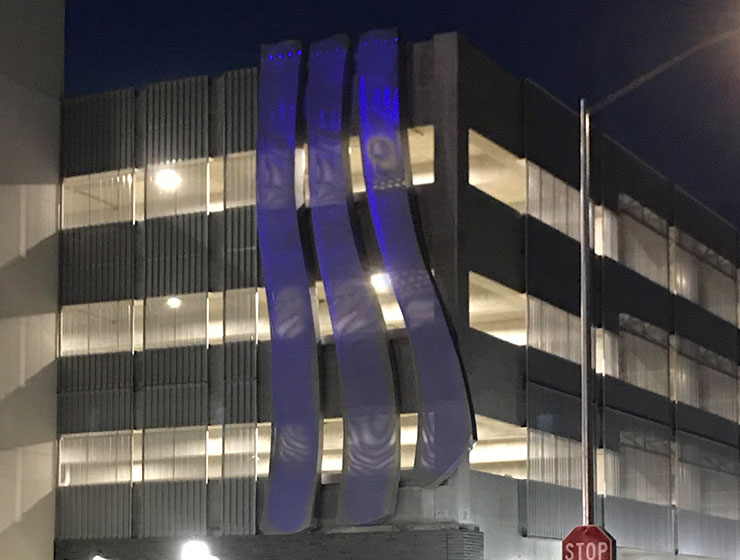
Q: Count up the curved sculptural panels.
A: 3